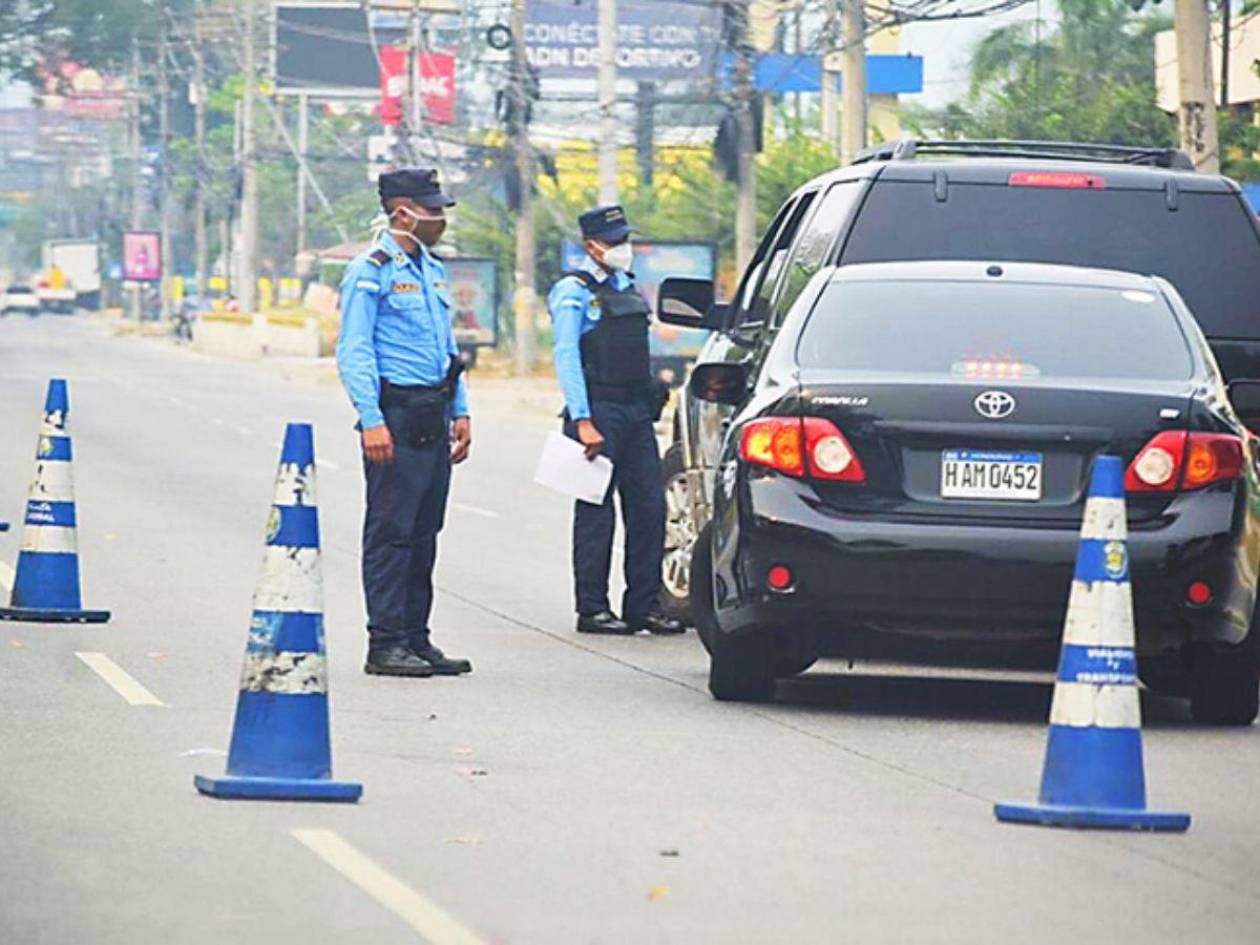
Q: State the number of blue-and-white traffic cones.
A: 3